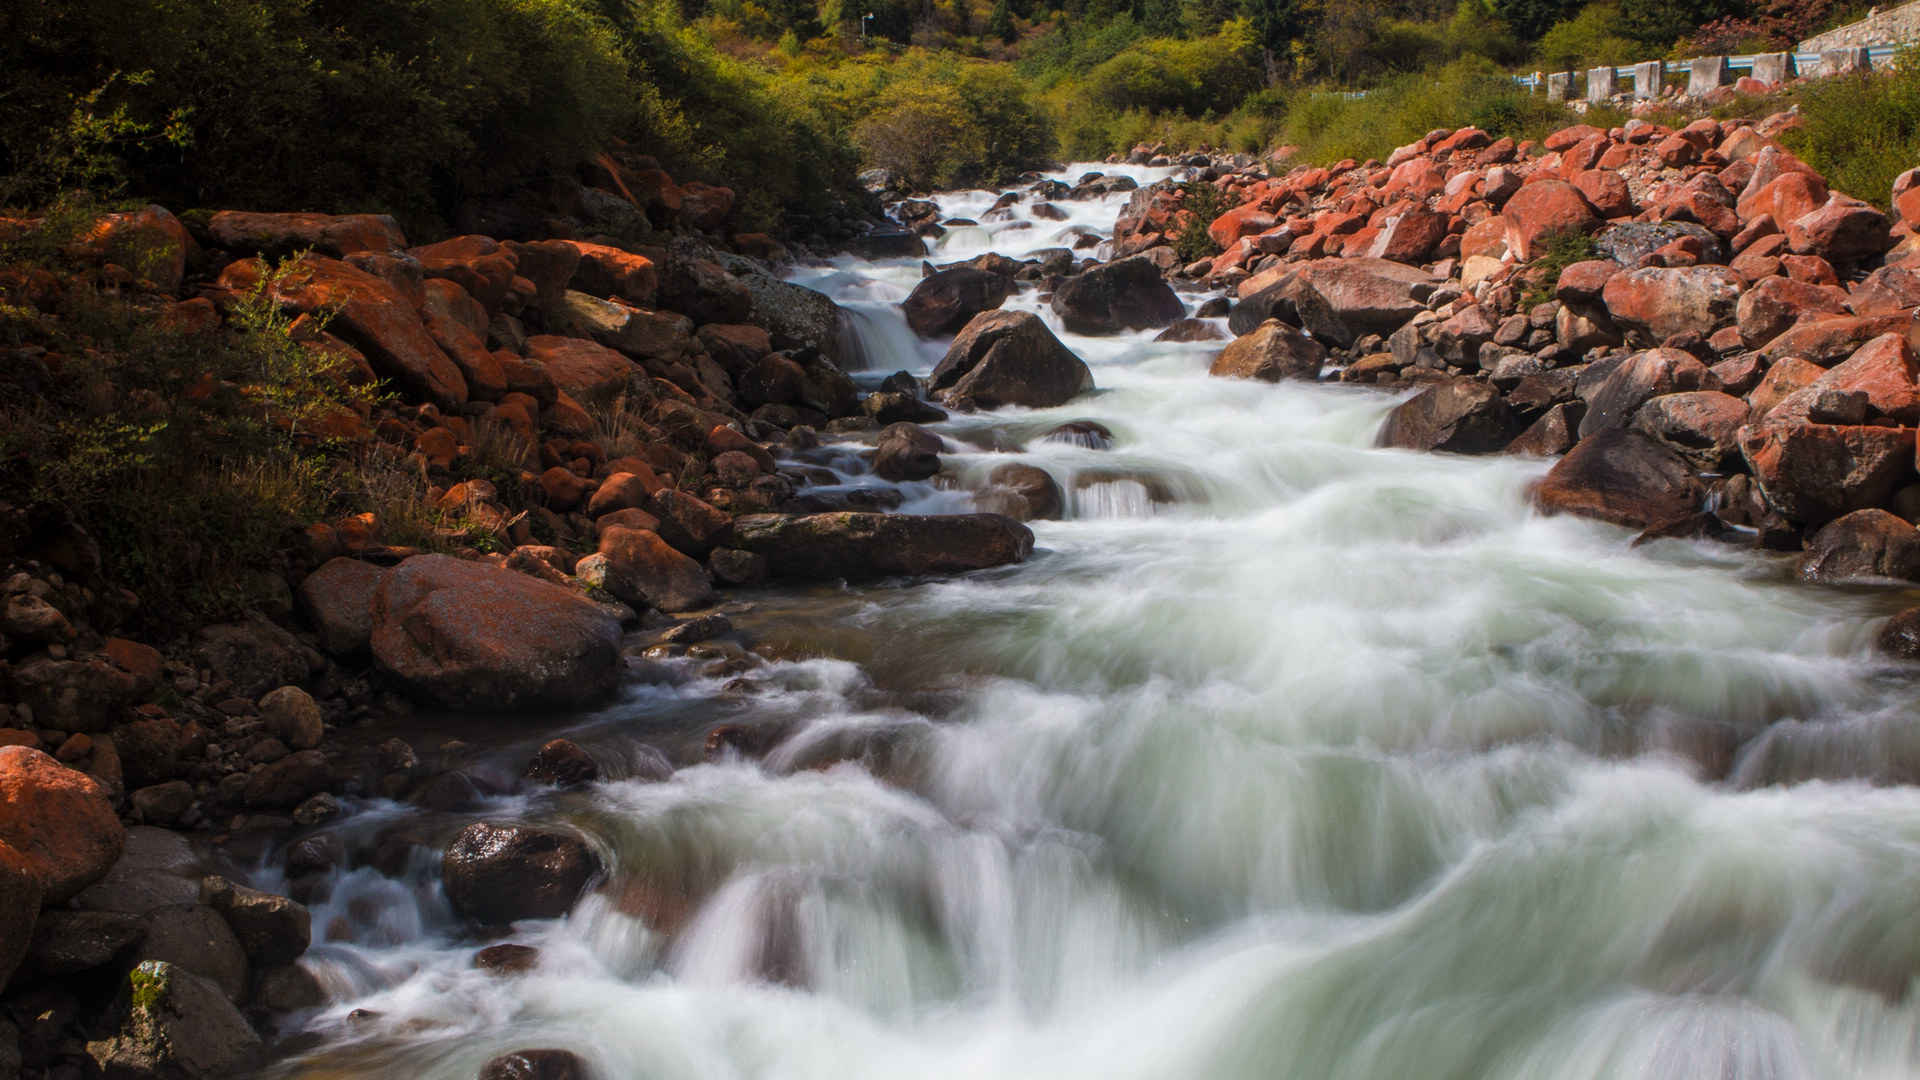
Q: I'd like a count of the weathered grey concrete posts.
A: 6